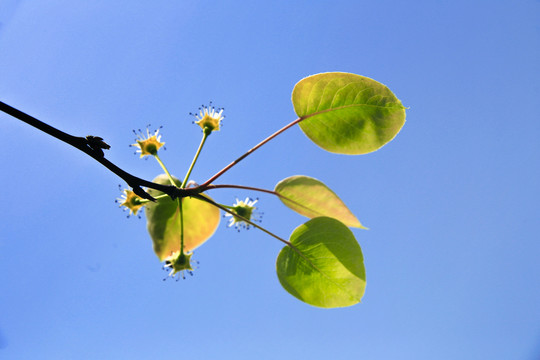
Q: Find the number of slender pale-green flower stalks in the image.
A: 5